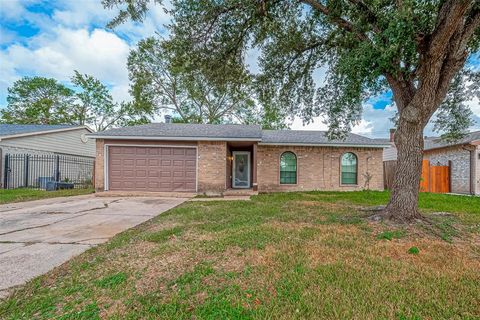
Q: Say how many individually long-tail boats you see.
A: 0